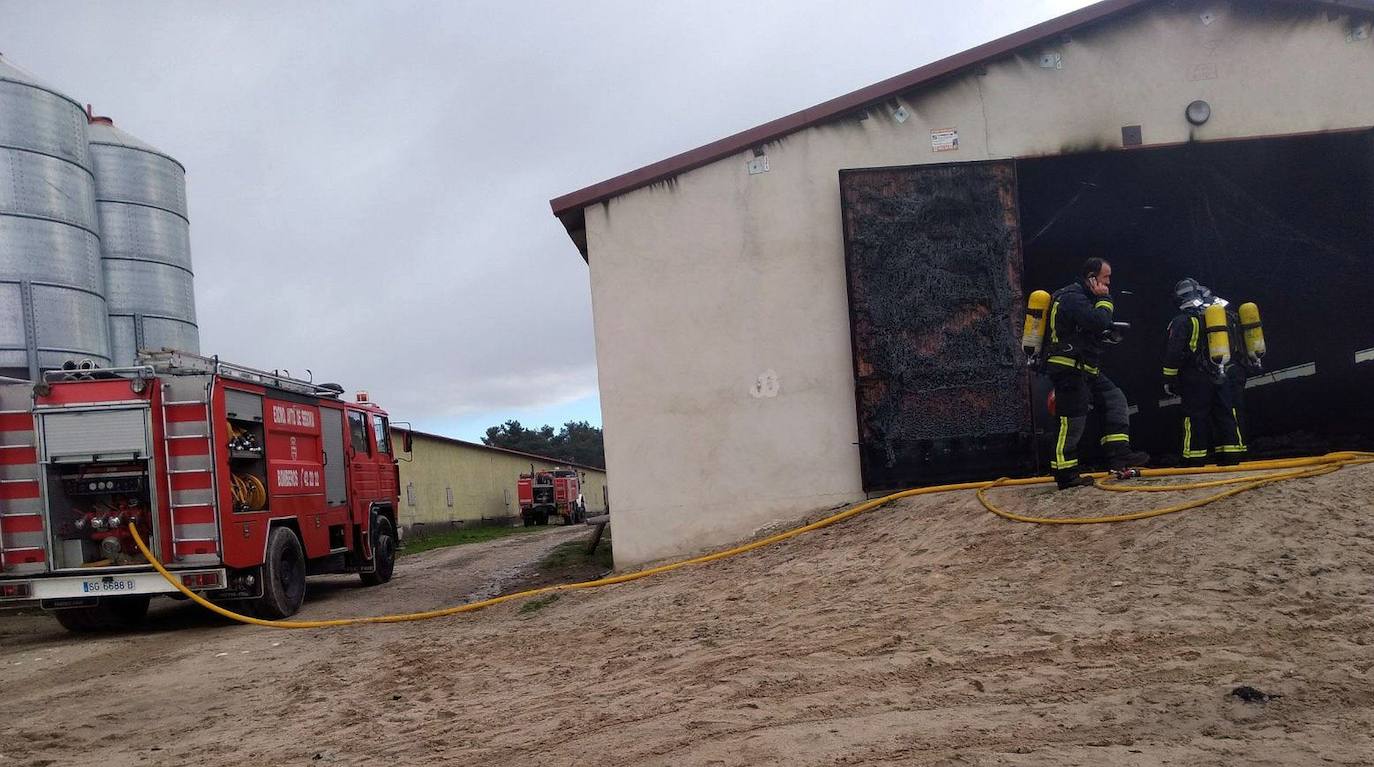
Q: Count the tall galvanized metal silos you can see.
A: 2